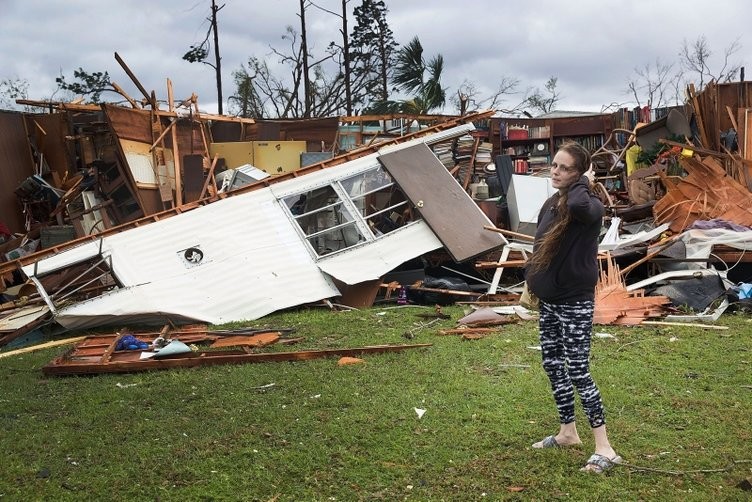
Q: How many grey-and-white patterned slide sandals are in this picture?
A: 2